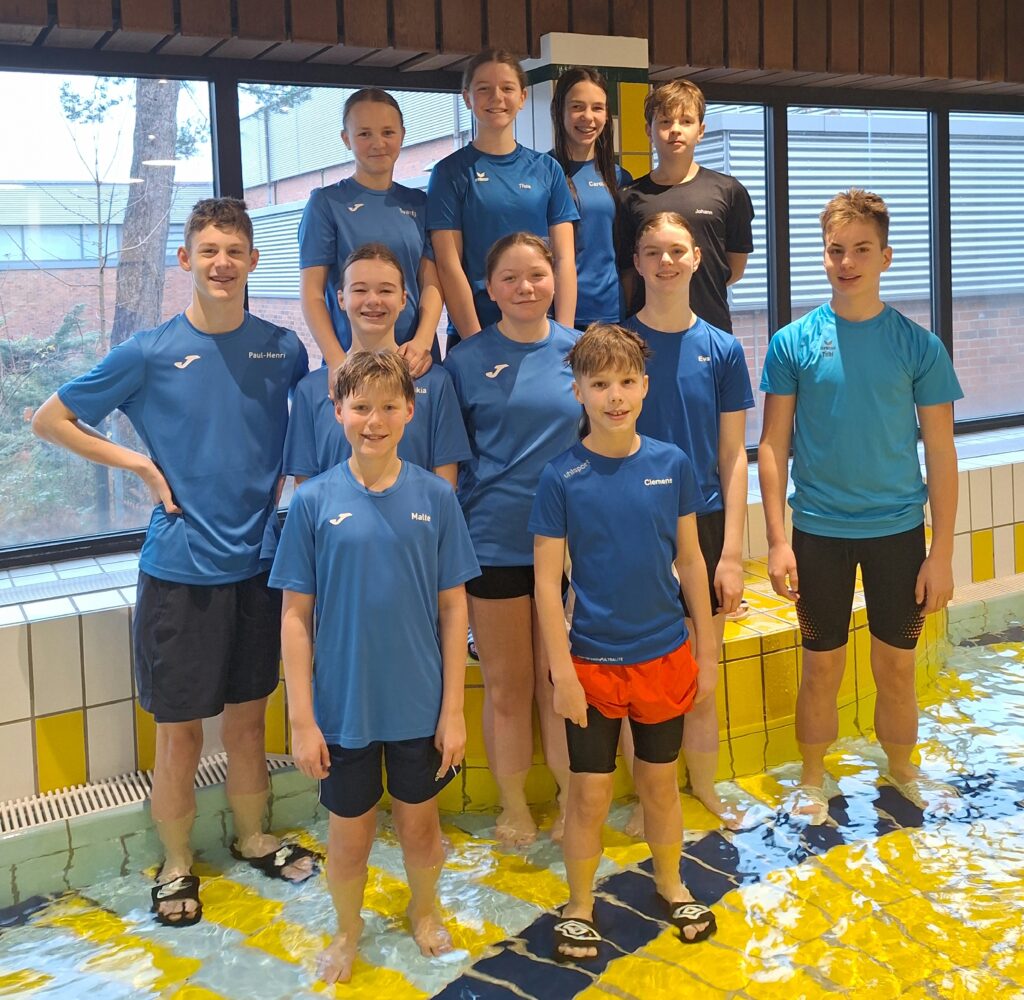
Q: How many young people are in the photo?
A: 11